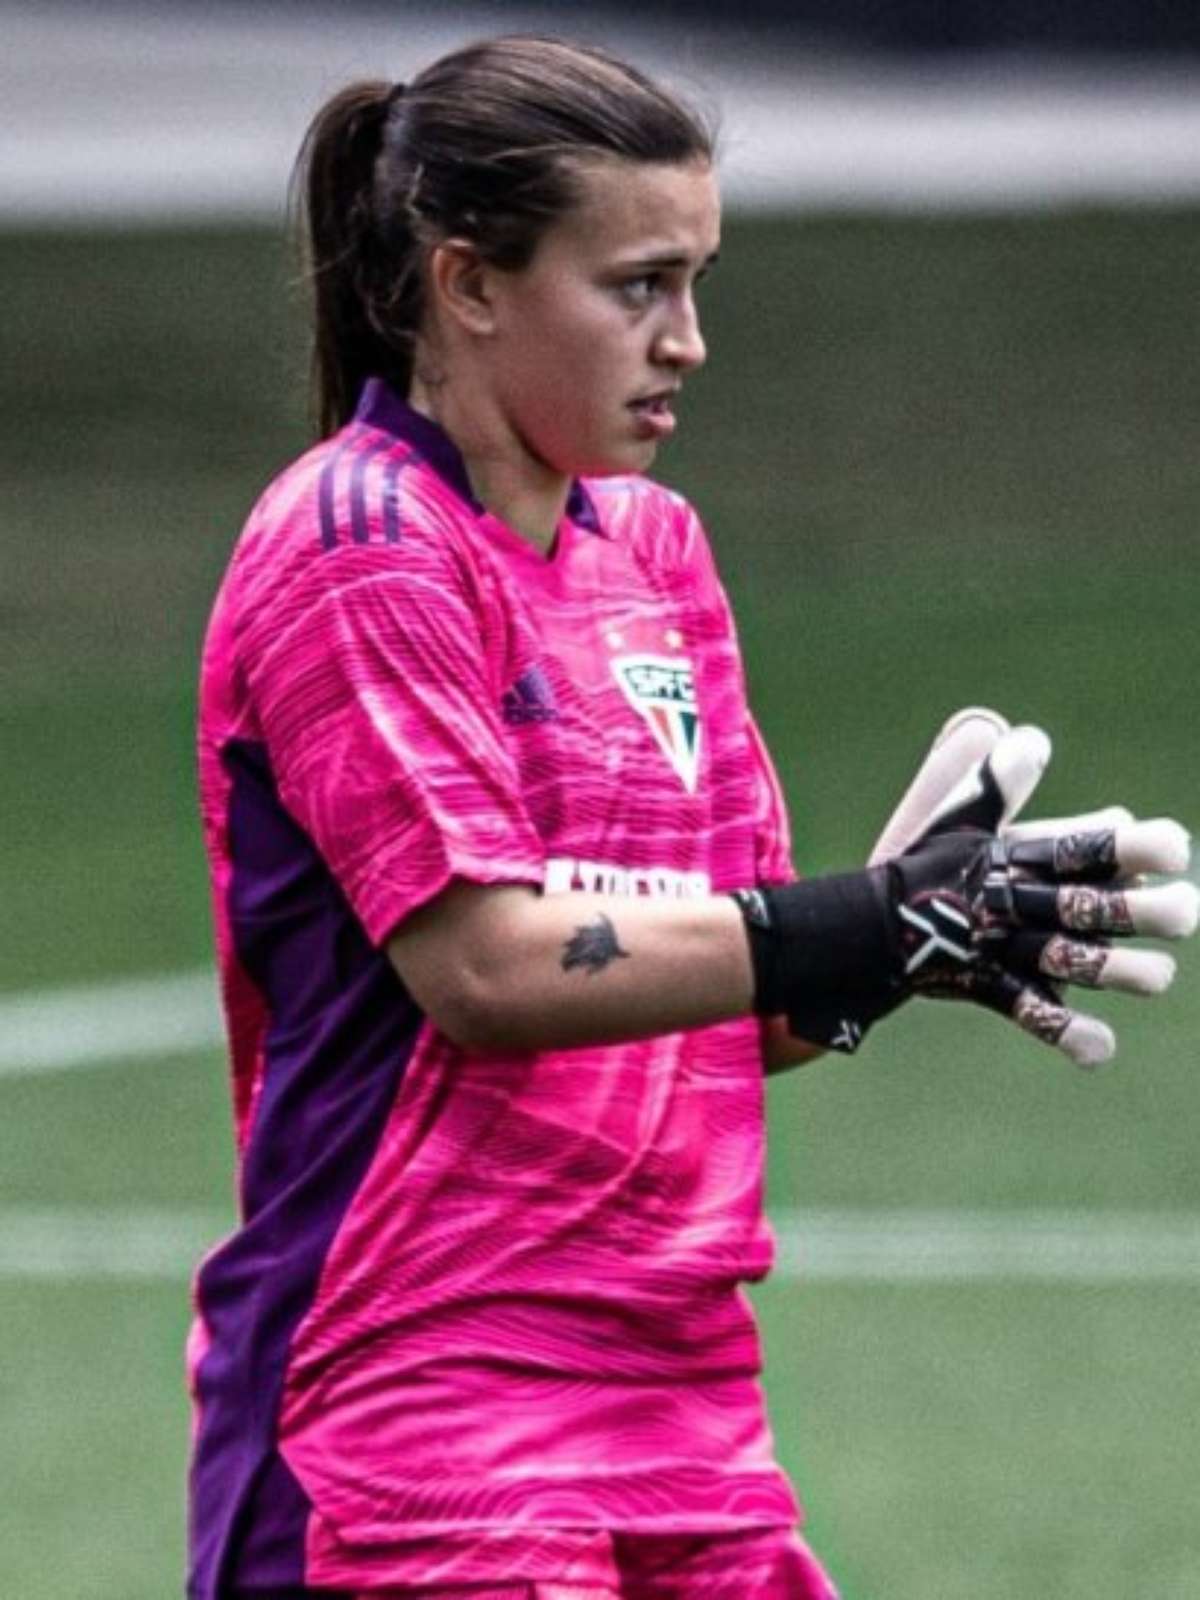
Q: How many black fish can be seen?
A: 0